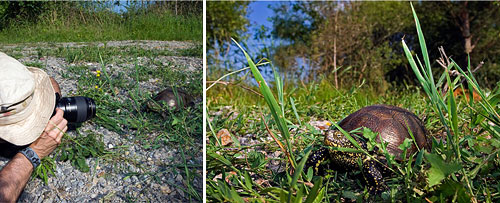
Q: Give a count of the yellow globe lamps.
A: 0